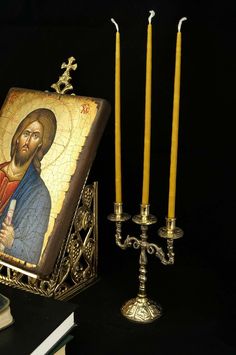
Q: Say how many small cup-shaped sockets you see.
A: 3